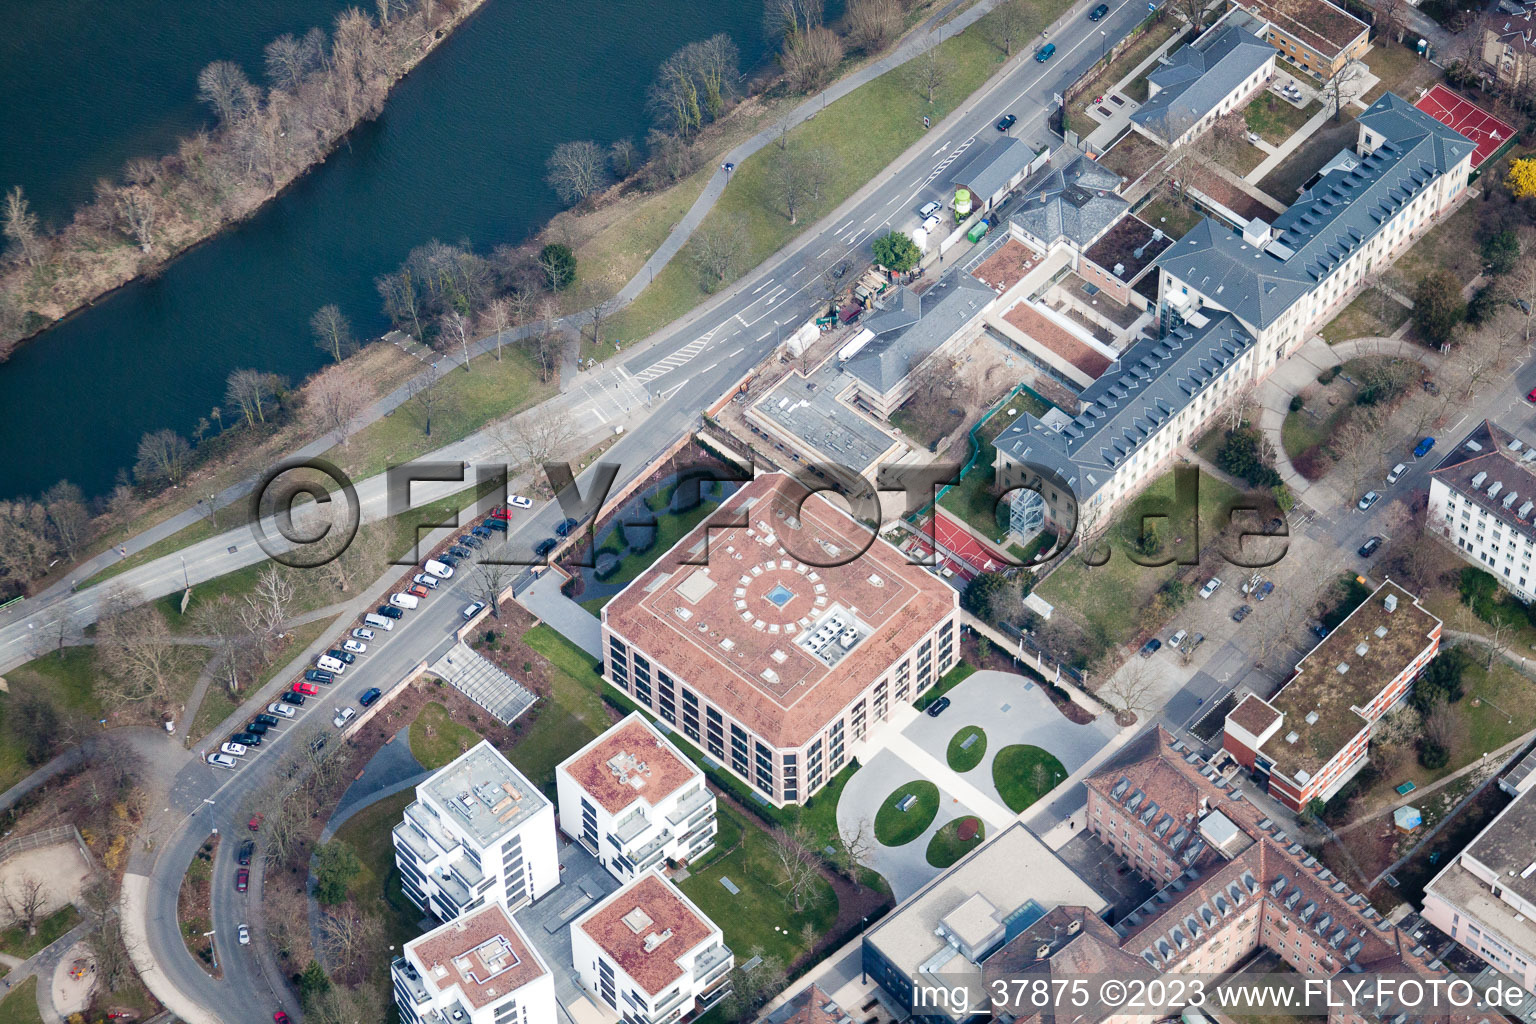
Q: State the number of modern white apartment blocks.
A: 4